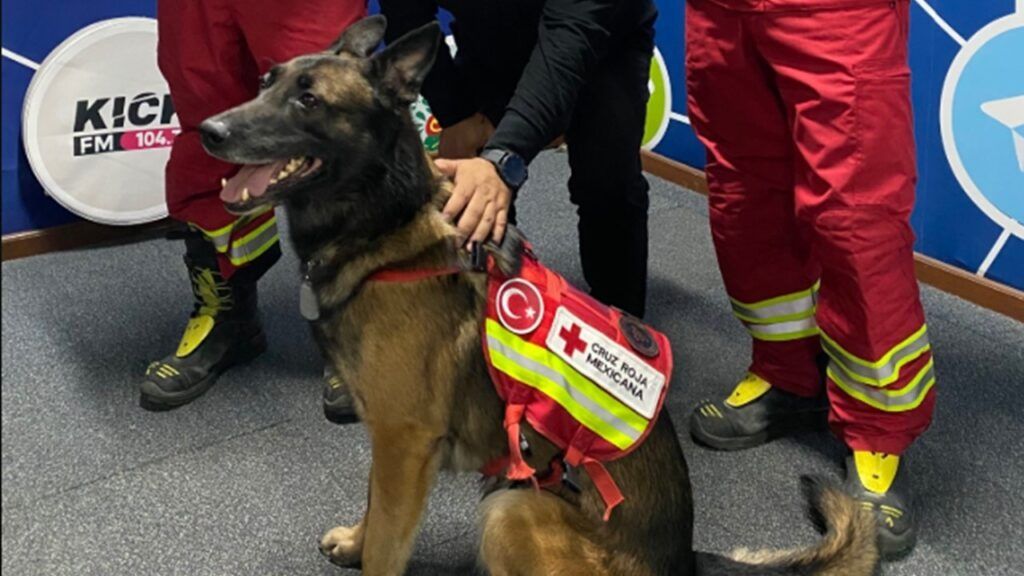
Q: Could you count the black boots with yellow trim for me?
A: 4